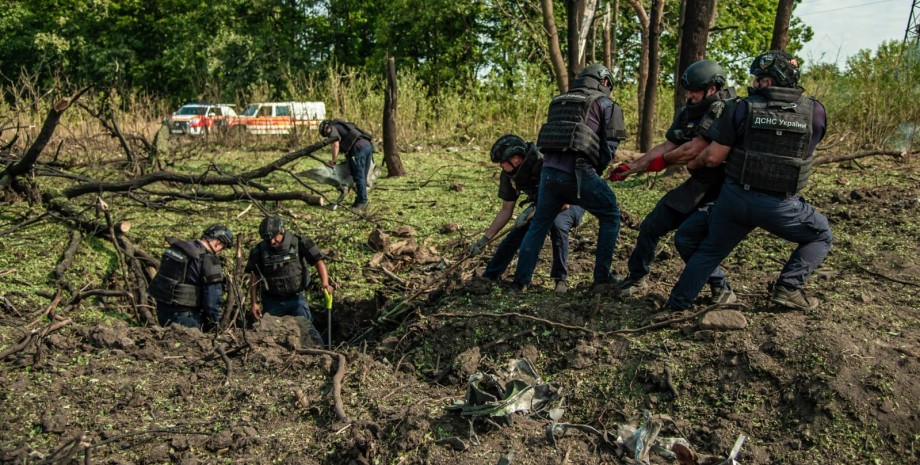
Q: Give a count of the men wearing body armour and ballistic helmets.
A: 7